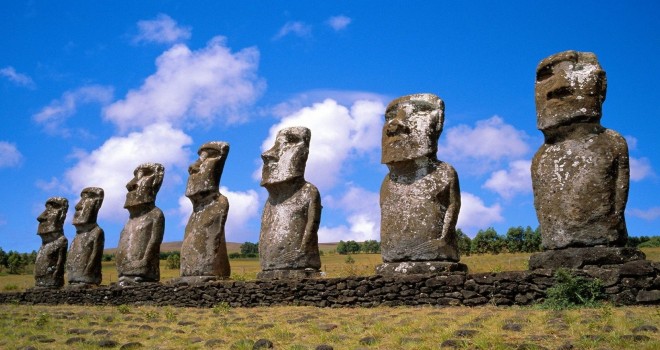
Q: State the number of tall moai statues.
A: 7